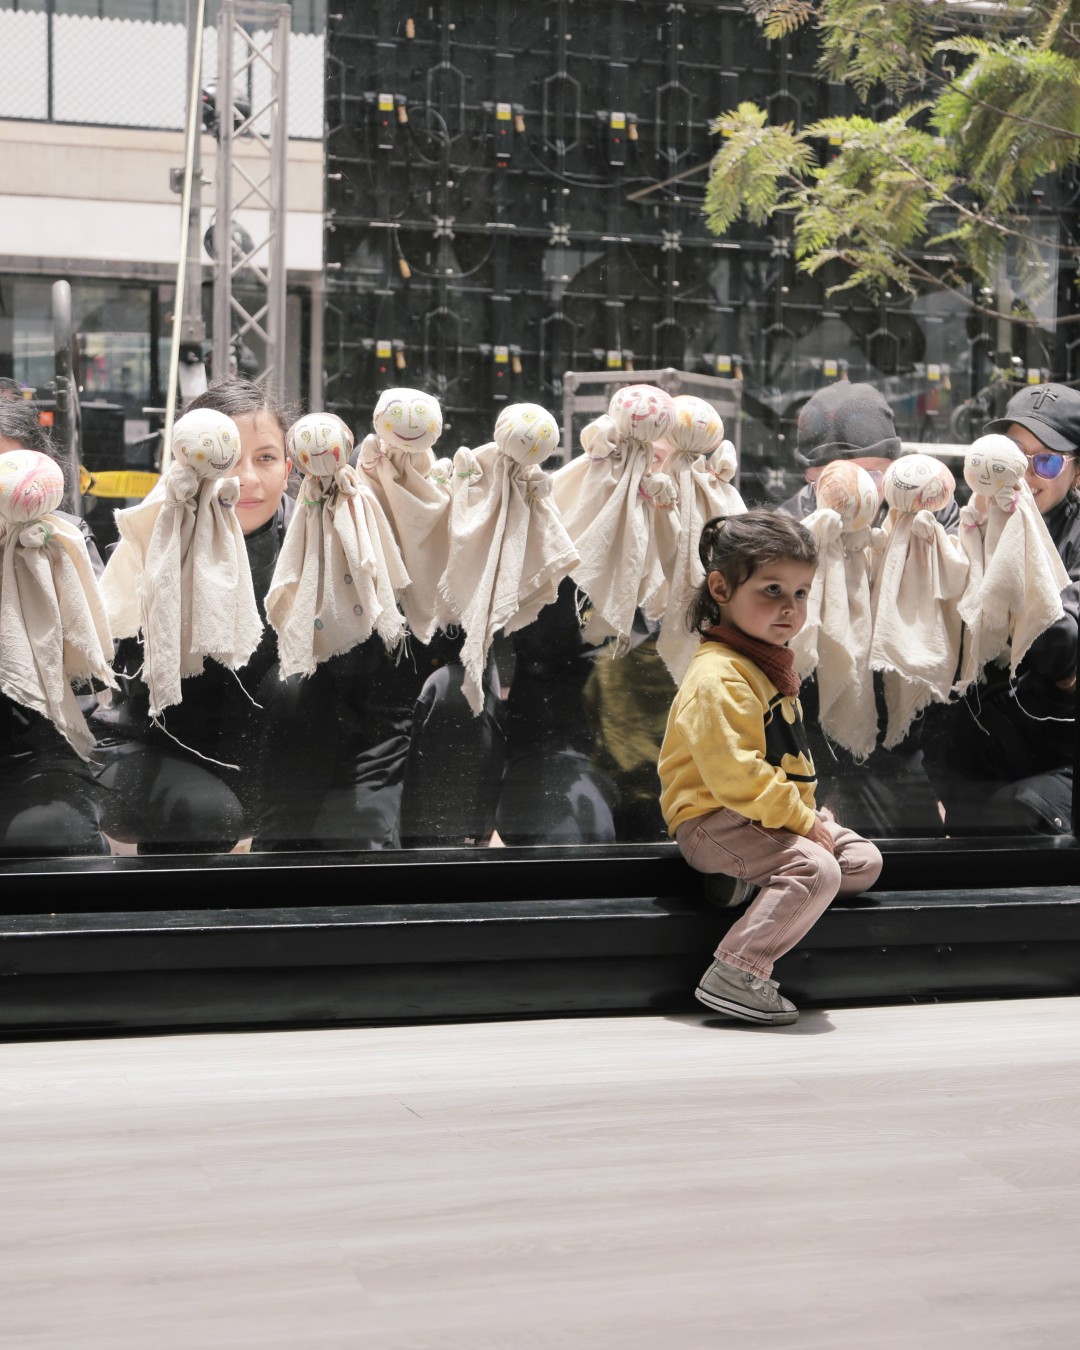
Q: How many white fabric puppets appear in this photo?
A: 10